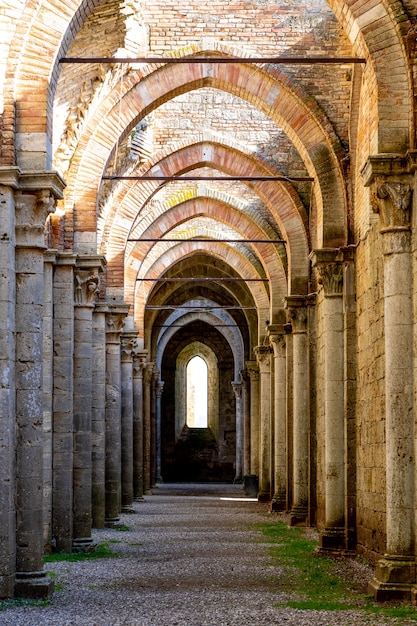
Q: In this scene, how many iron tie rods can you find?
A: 6